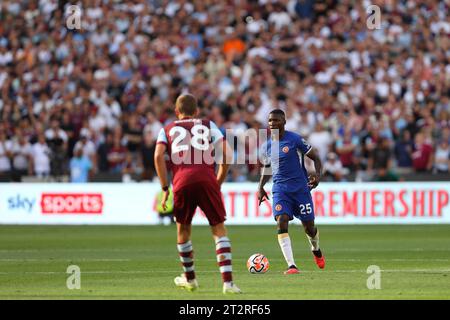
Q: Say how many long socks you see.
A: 4